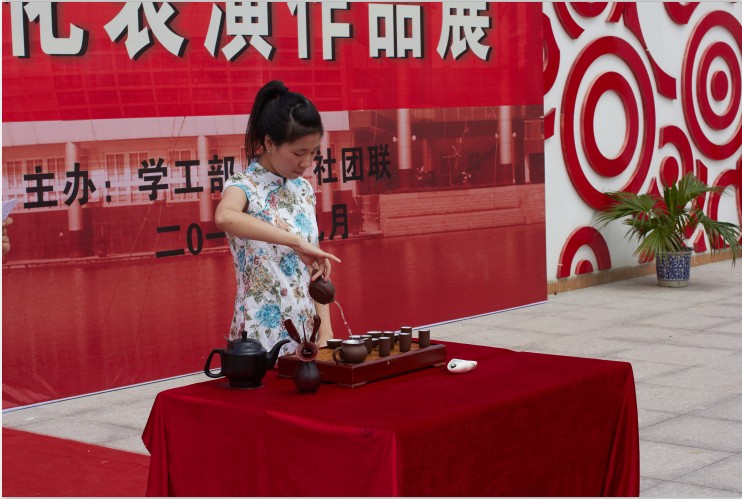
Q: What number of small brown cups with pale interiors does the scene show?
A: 11